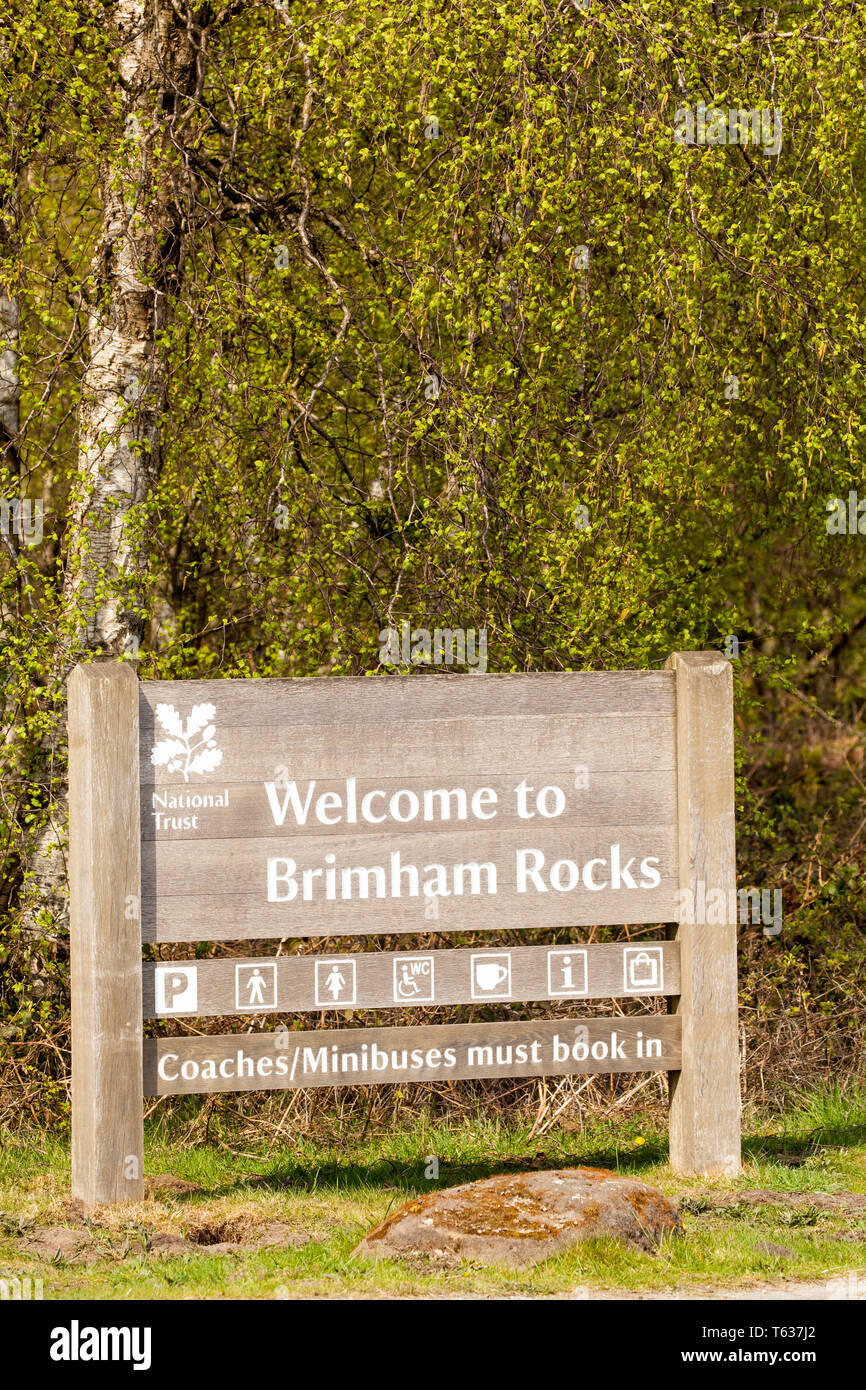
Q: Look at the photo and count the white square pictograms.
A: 7